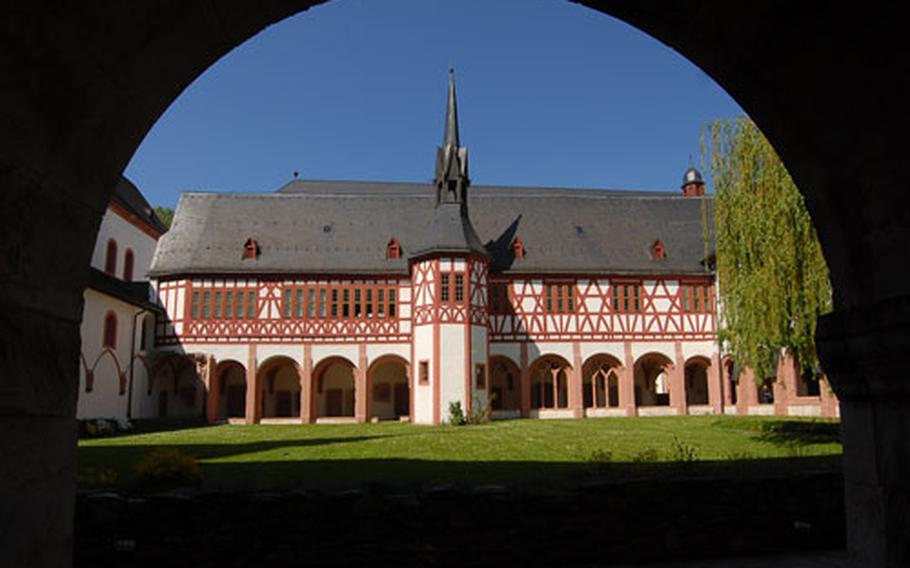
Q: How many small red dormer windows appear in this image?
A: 4